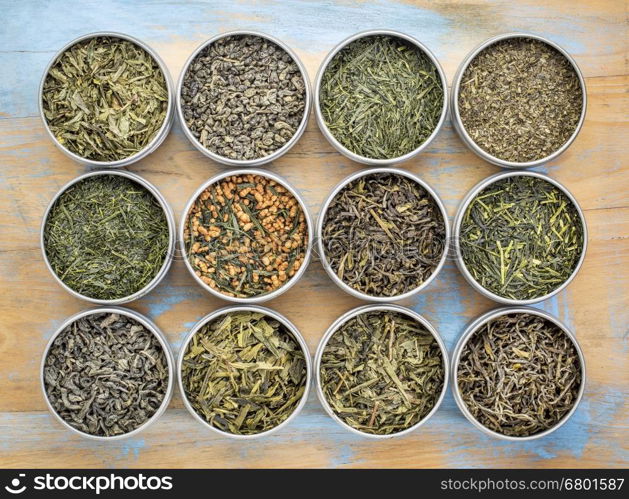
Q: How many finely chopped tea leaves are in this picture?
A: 1